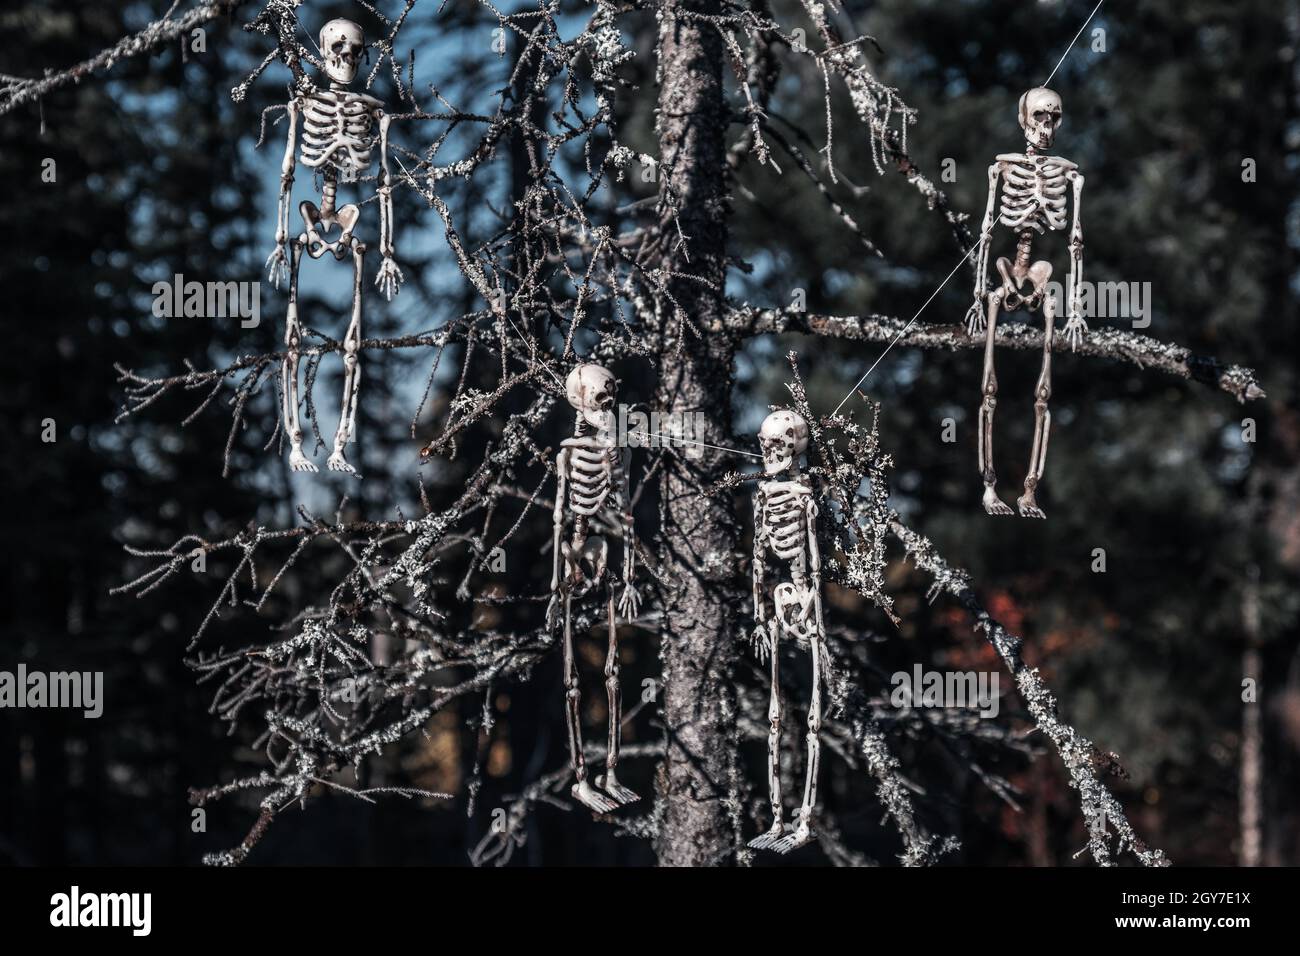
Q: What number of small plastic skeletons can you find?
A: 4